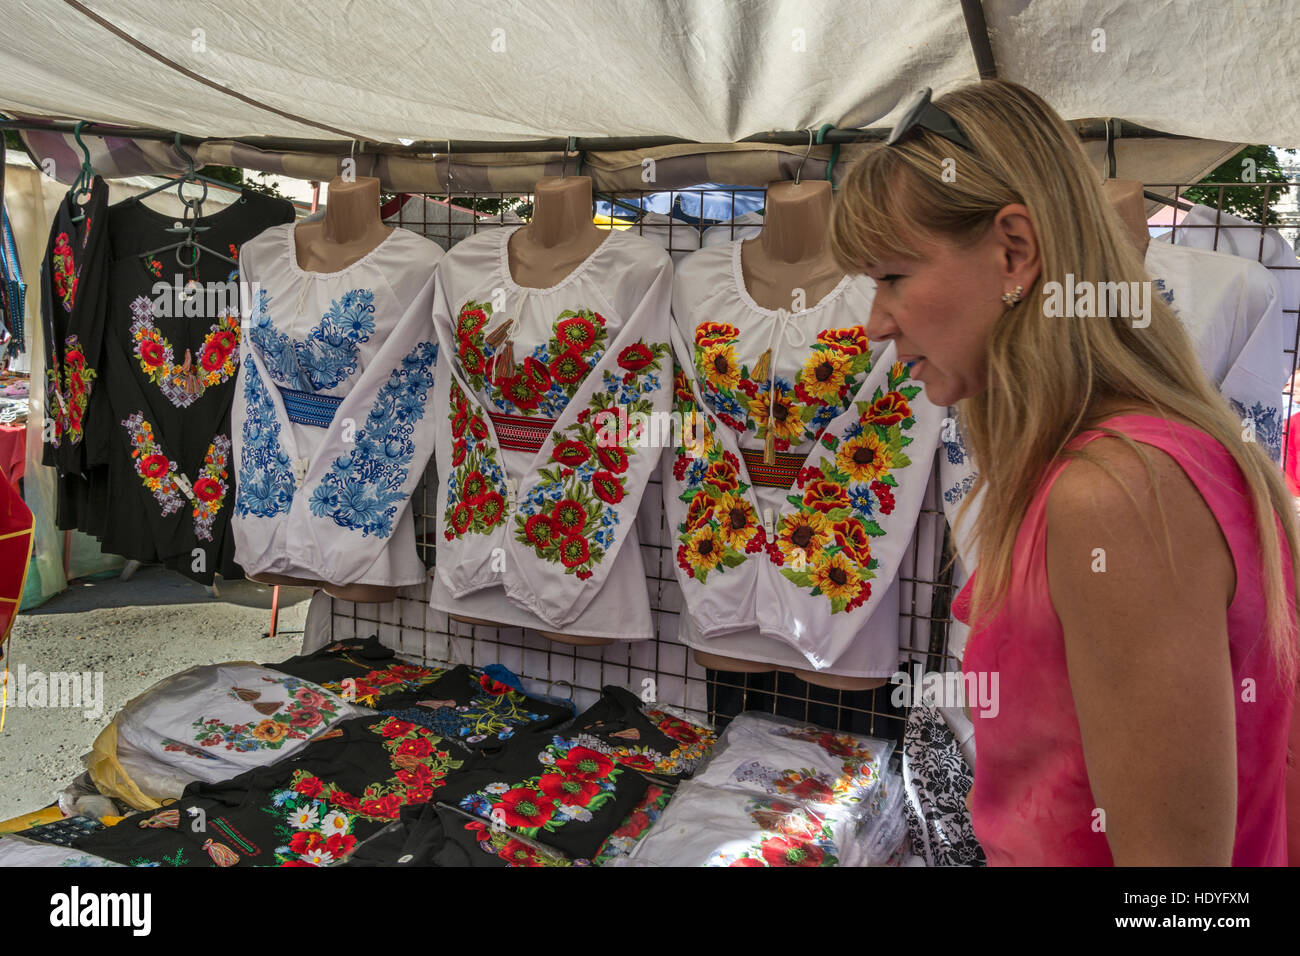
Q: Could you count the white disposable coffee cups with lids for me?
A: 0